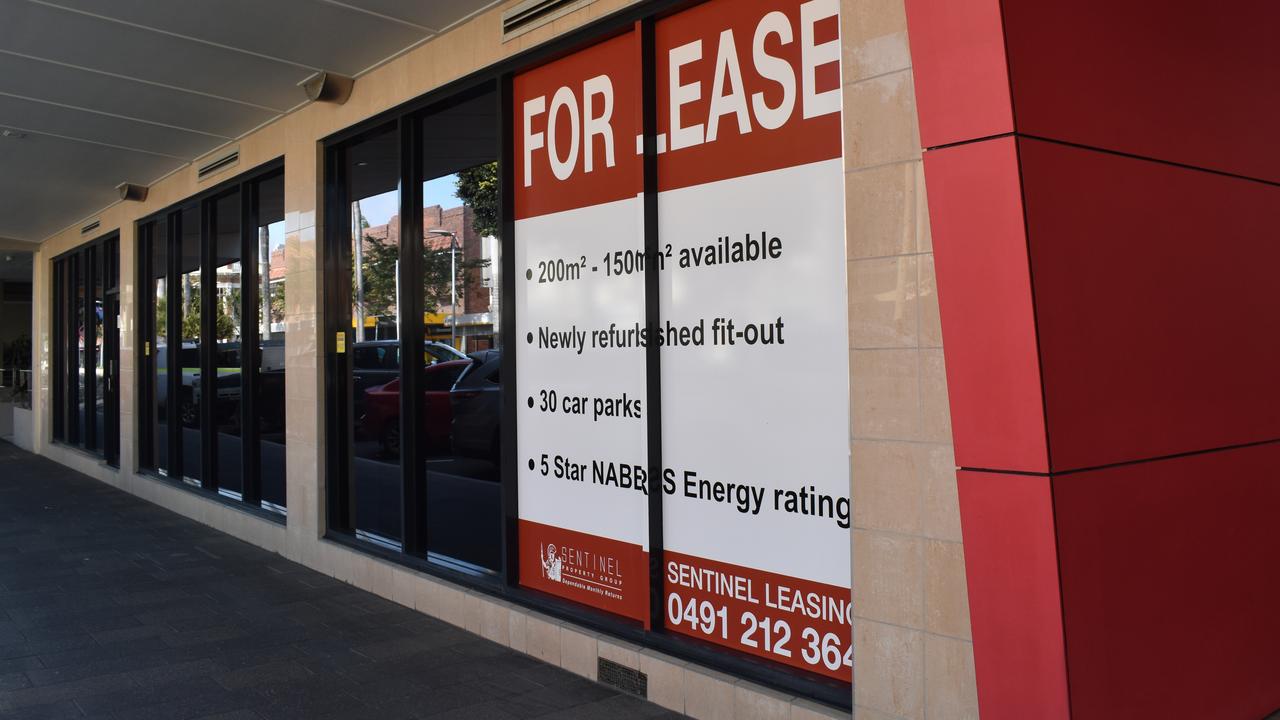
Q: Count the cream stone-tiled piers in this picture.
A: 4